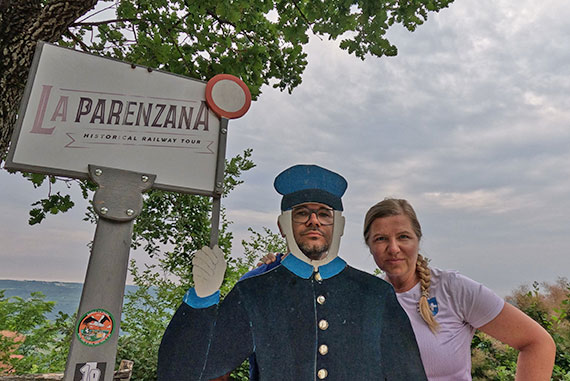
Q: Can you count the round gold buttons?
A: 5